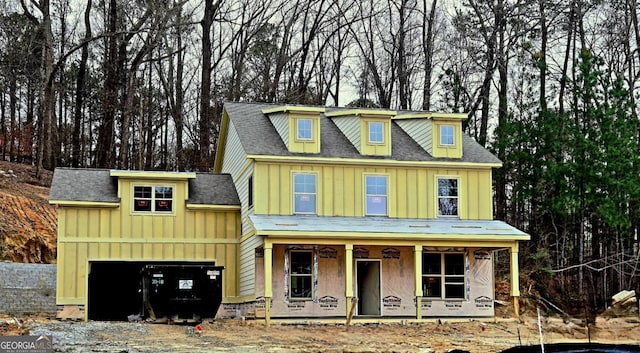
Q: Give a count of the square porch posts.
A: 4